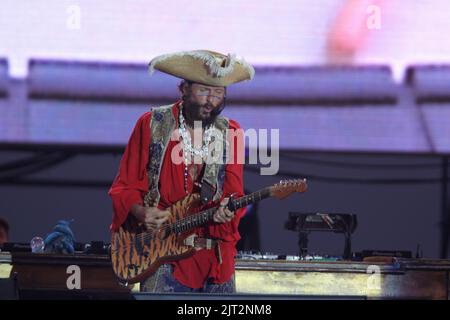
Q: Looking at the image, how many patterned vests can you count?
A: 1